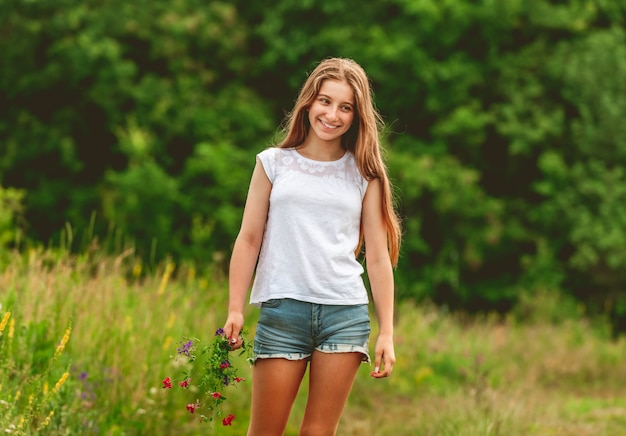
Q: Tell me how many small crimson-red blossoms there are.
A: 7